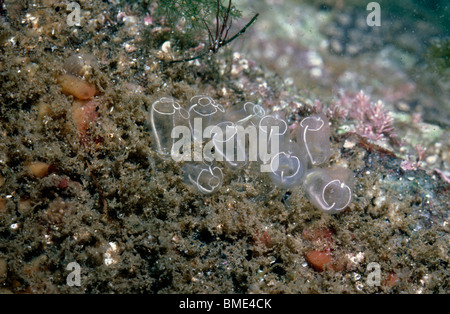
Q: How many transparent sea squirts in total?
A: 9